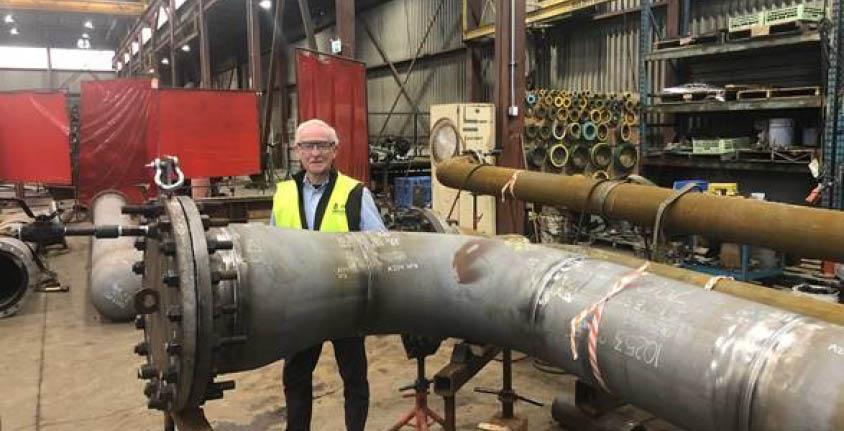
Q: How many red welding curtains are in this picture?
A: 4